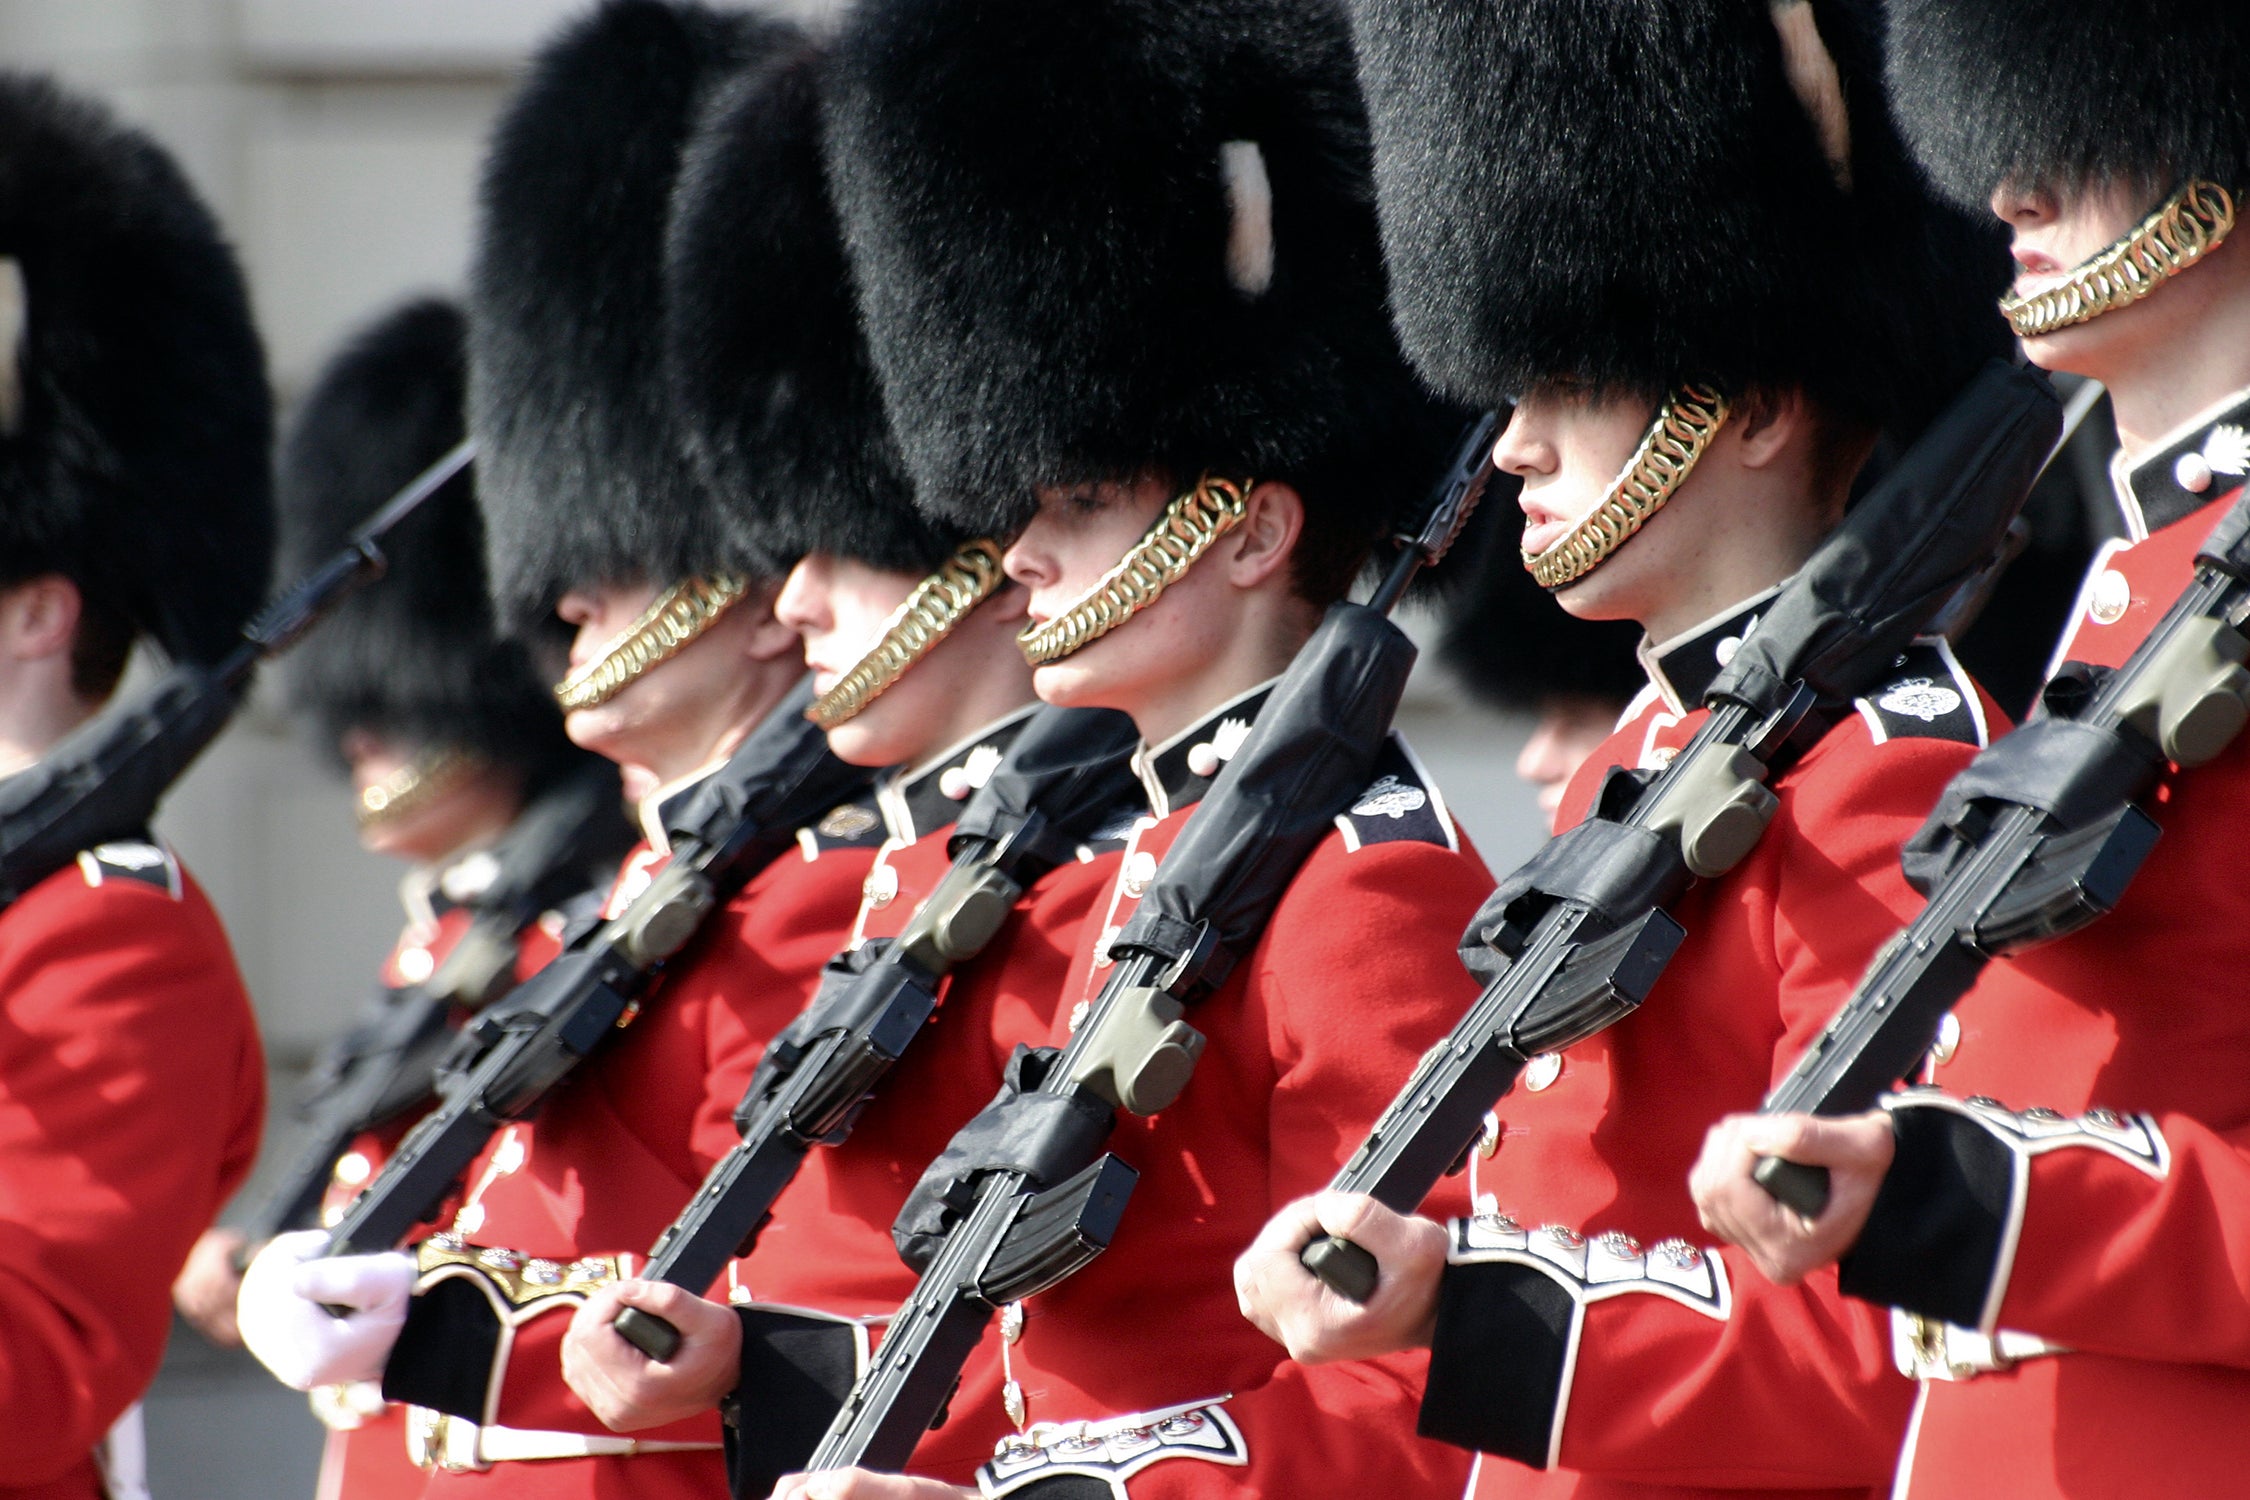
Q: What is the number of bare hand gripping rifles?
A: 5